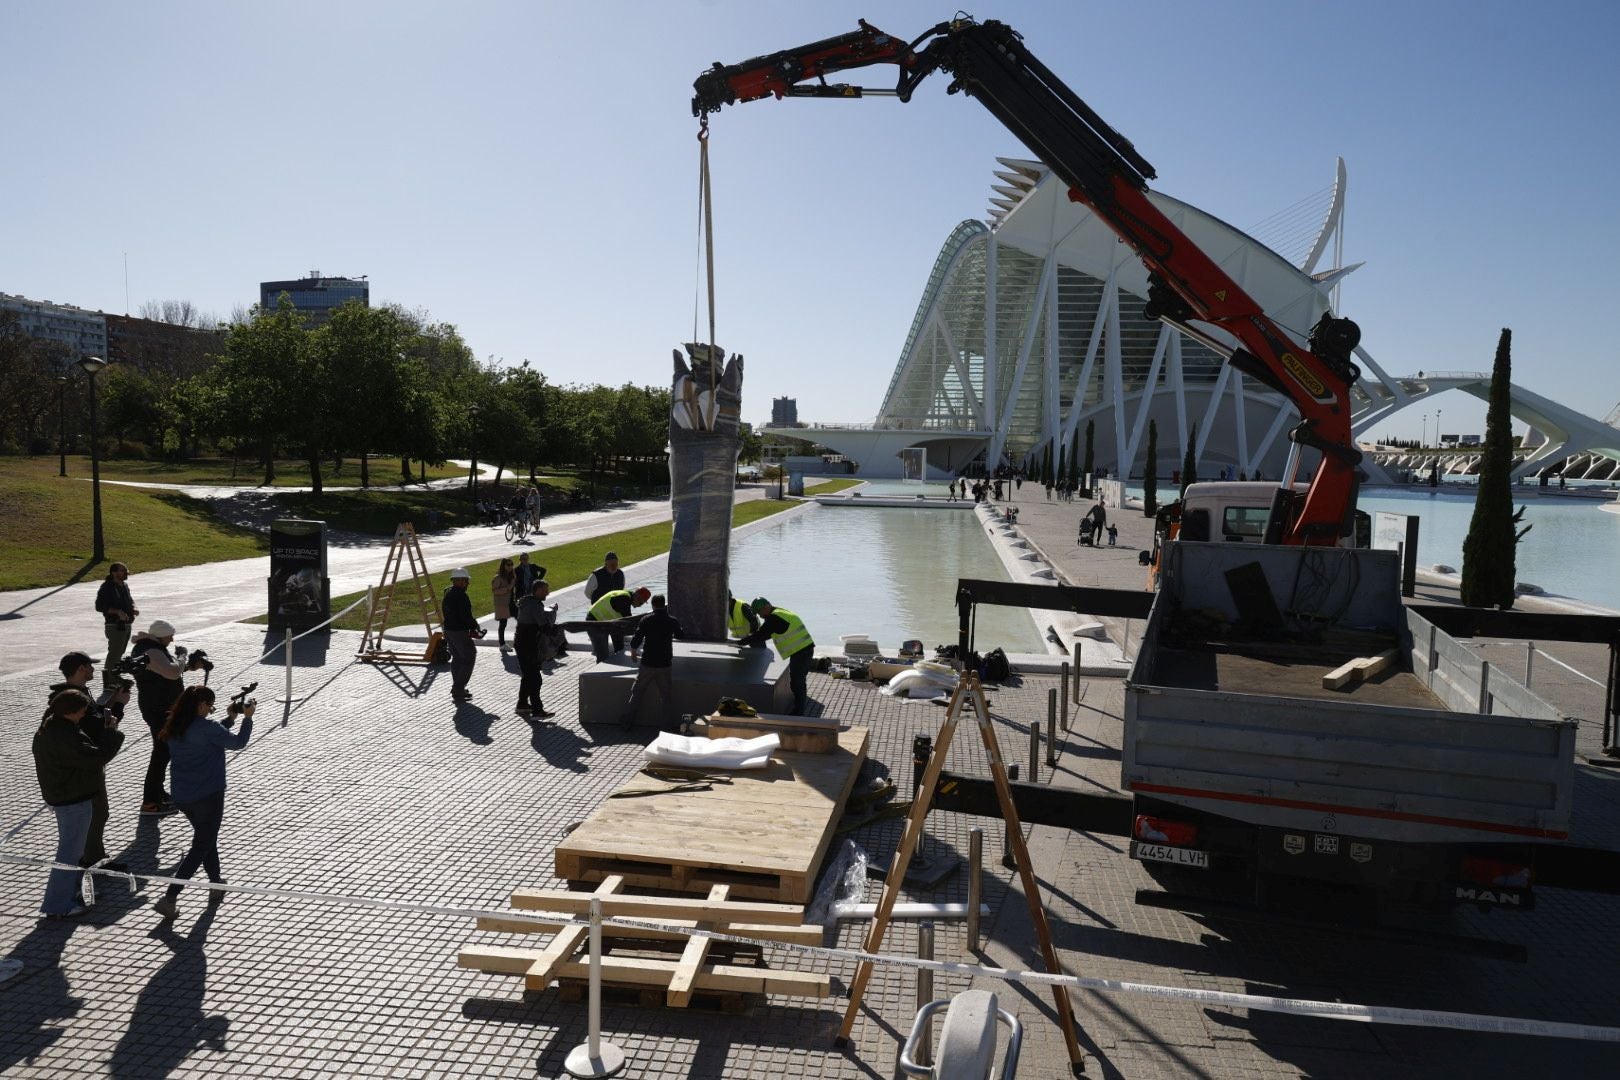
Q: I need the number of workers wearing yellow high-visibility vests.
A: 3